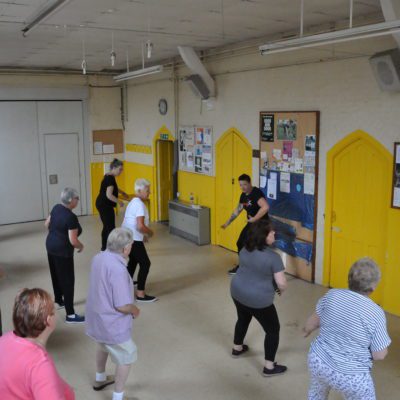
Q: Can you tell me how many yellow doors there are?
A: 3